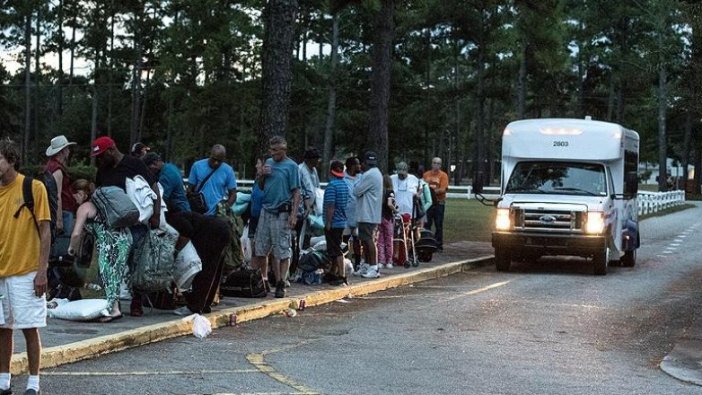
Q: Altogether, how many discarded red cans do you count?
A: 2